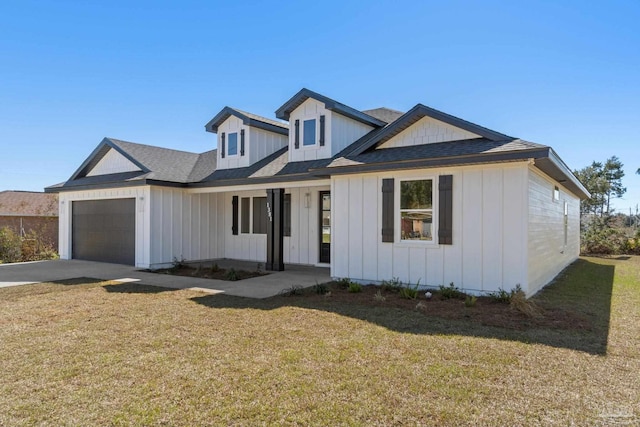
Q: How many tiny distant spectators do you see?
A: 0